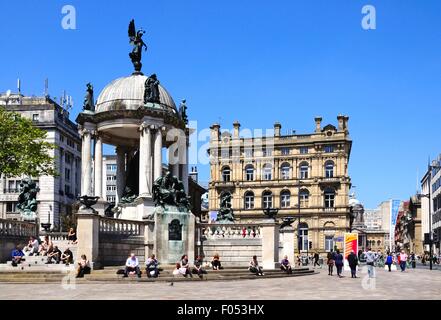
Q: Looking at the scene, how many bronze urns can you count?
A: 4